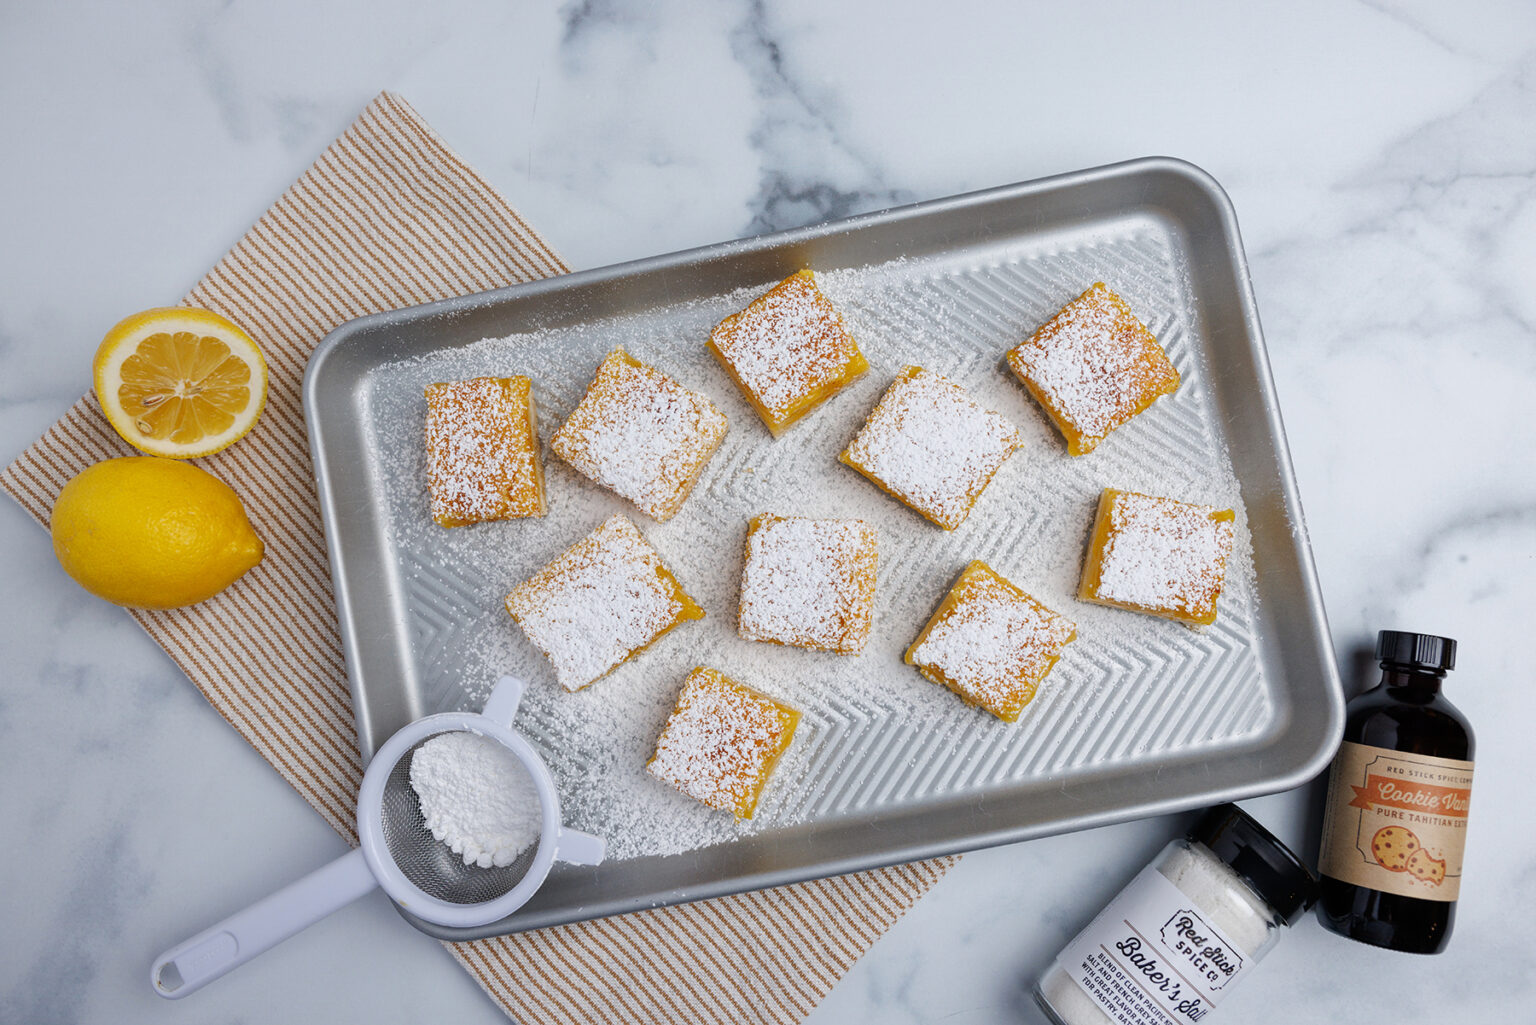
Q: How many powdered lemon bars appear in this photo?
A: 10